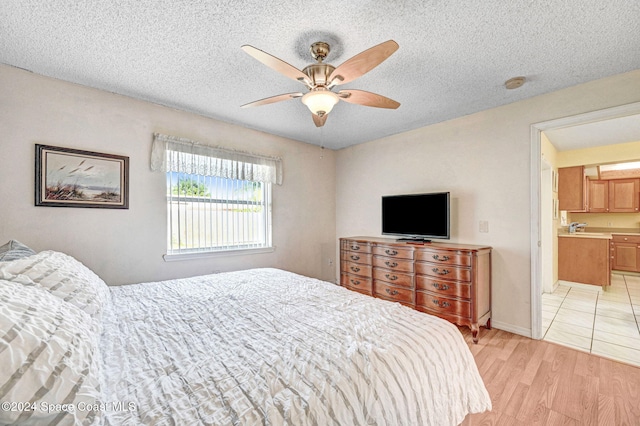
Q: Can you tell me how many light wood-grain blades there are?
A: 5